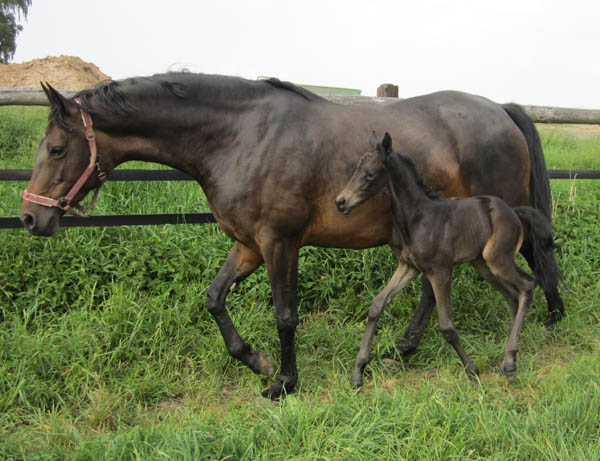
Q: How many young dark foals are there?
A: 1